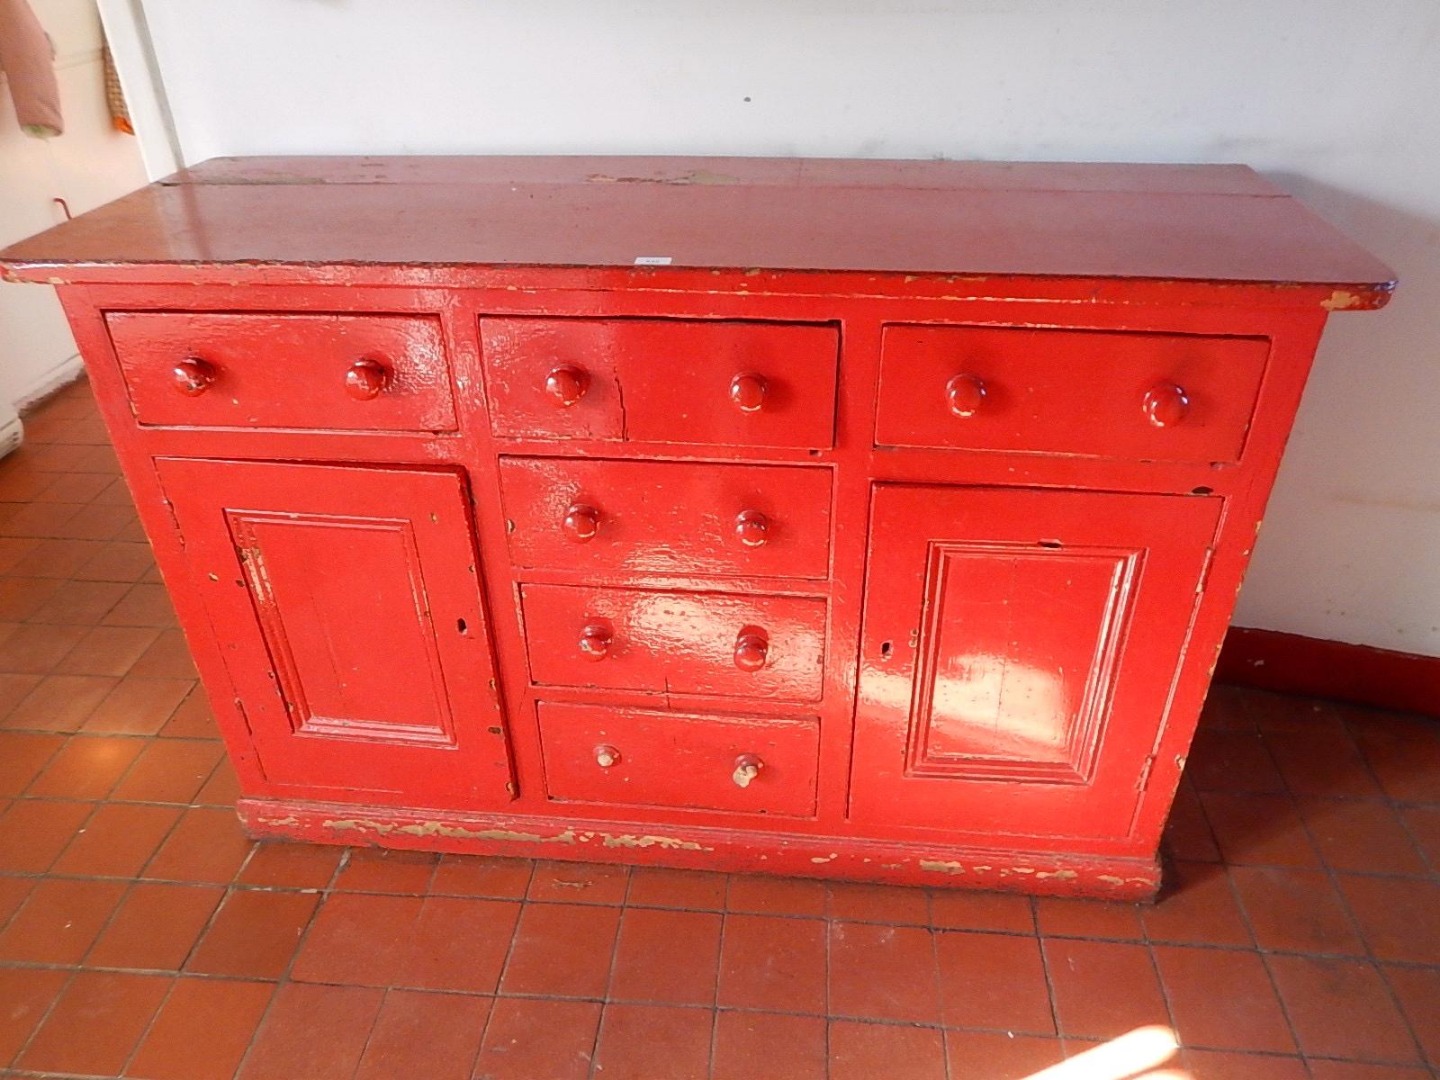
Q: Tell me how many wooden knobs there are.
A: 12